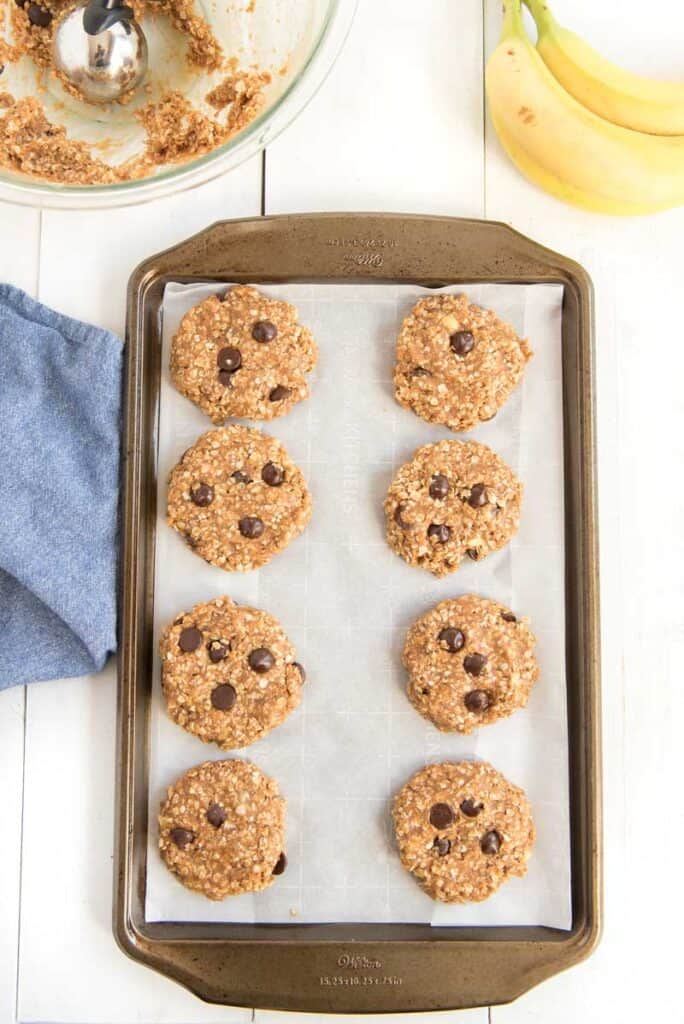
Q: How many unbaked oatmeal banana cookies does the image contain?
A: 8